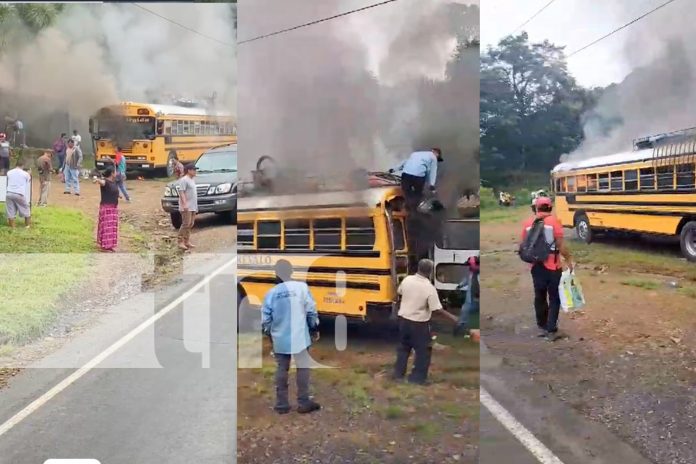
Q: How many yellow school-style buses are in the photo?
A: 3